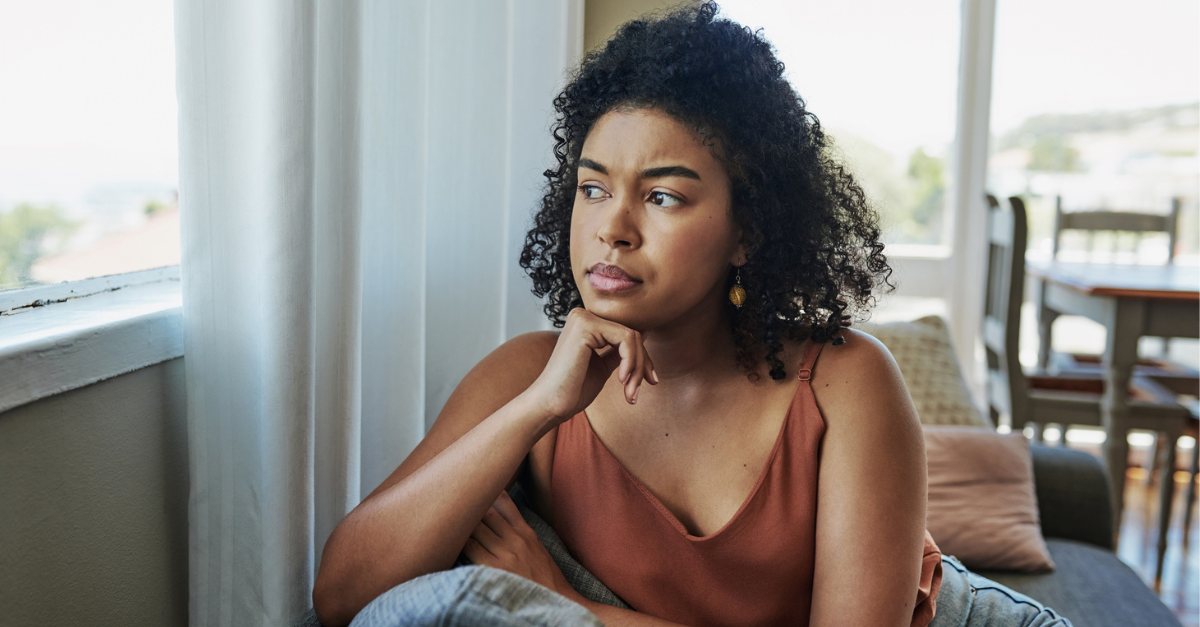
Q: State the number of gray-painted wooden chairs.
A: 2